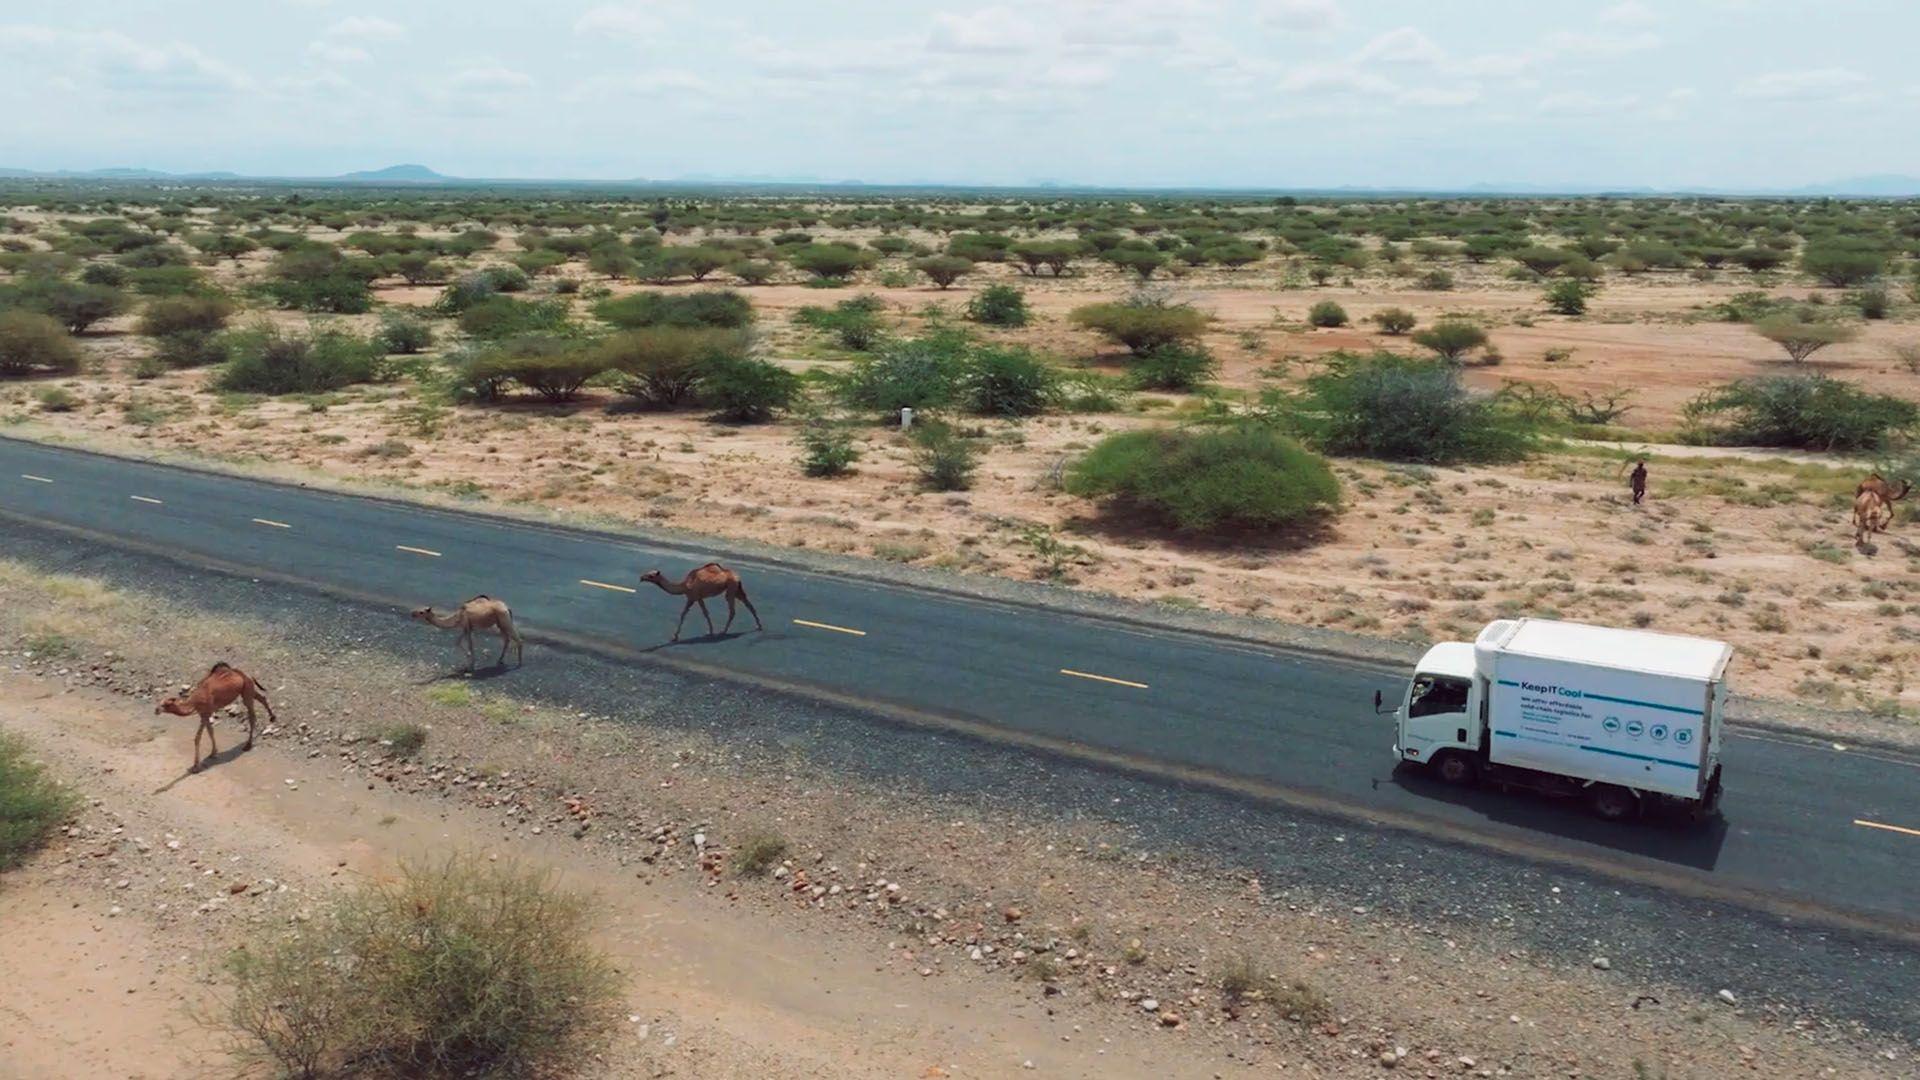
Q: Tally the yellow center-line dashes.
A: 8